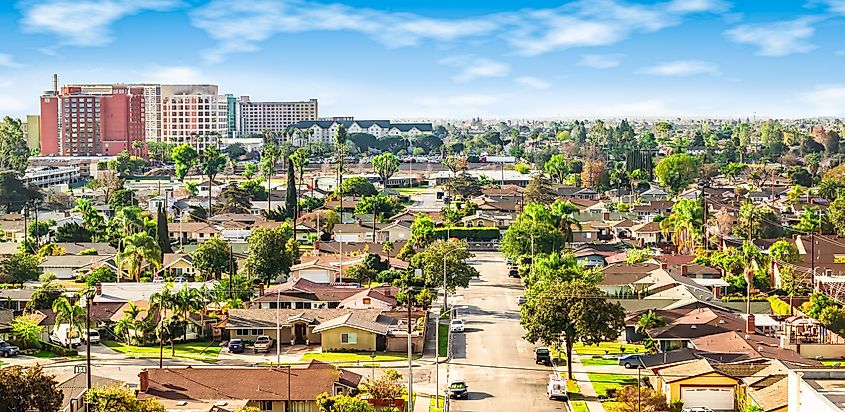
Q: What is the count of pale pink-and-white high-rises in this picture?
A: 1